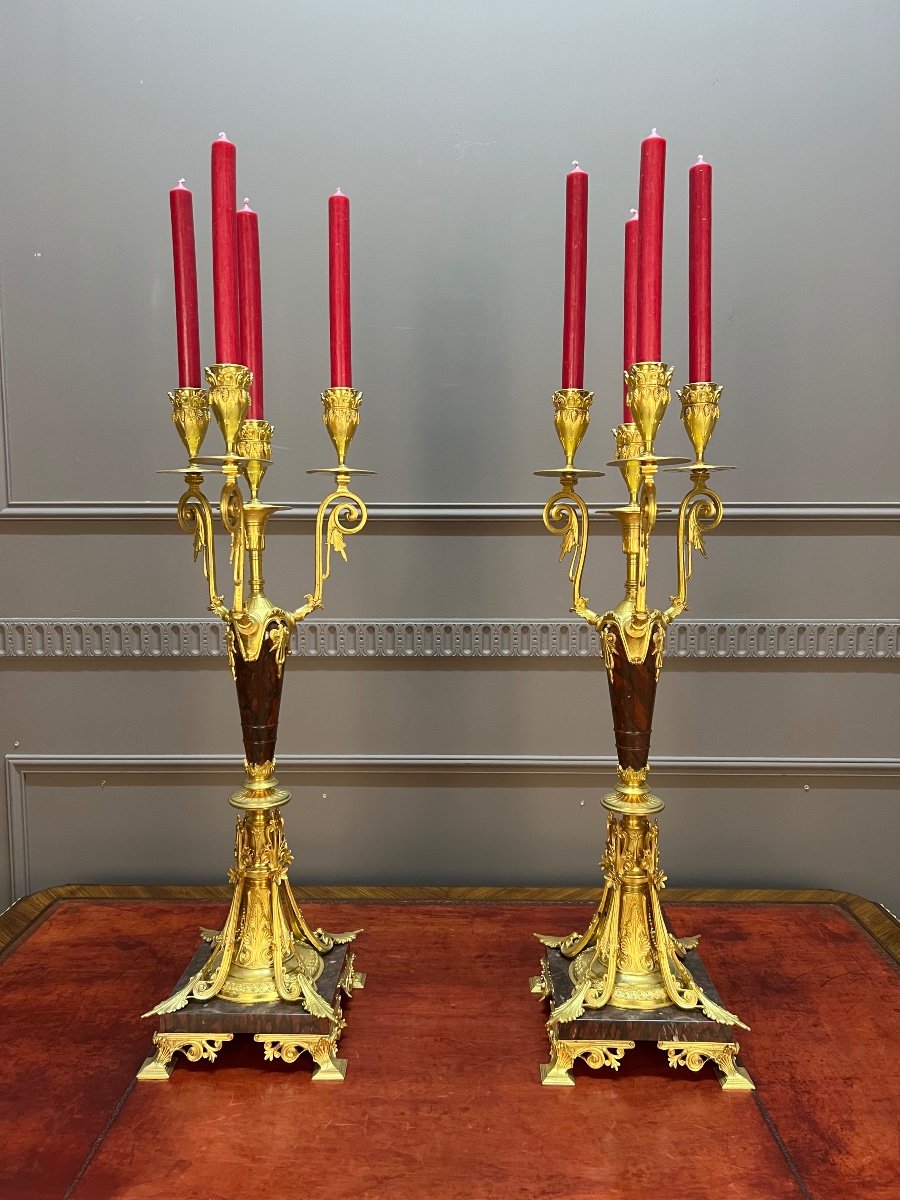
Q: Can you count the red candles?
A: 8